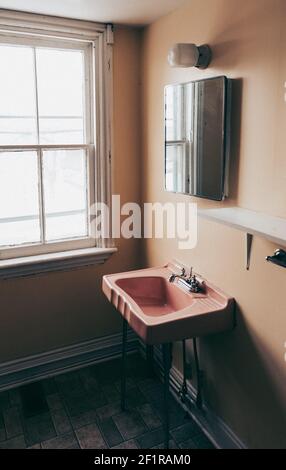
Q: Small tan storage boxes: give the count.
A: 0